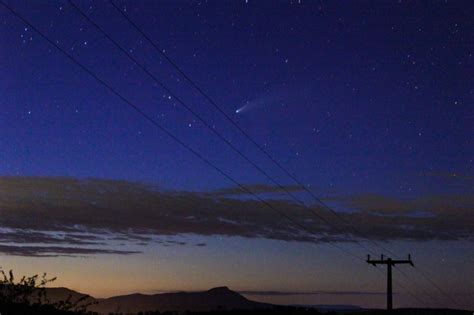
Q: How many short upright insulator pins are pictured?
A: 3